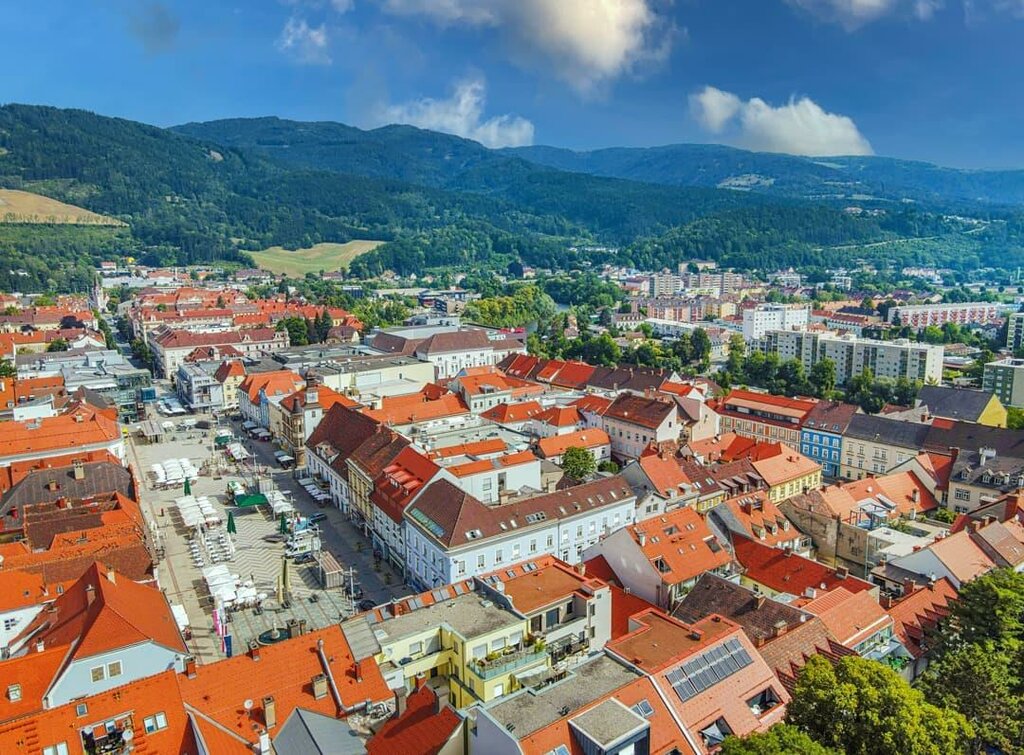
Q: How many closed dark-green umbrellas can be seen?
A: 3